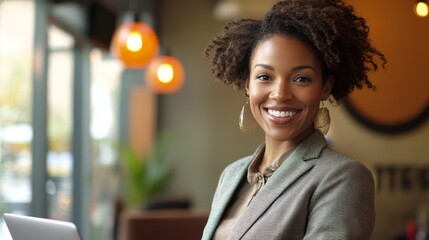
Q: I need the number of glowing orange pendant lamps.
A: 2